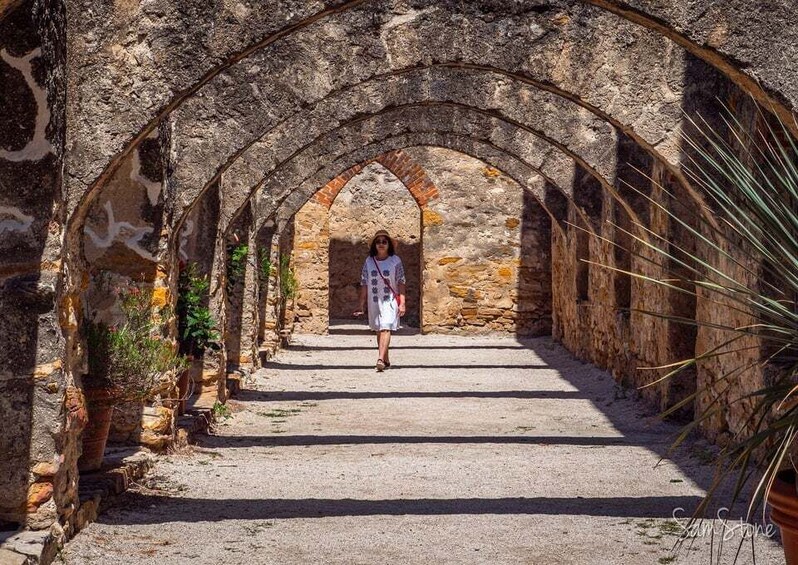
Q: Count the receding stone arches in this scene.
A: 5